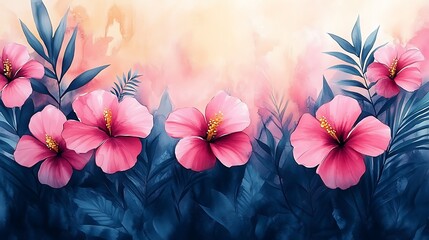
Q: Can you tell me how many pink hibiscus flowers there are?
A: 6